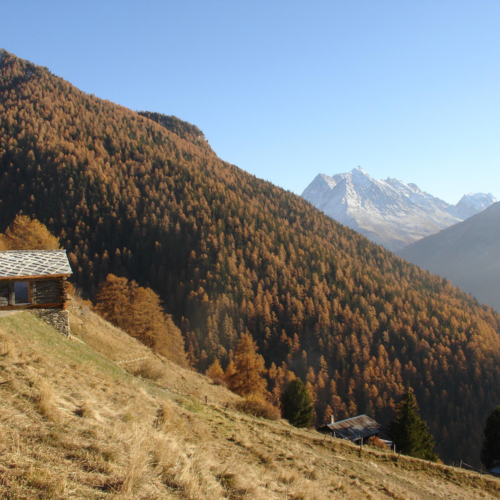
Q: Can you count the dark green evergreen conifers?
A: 3